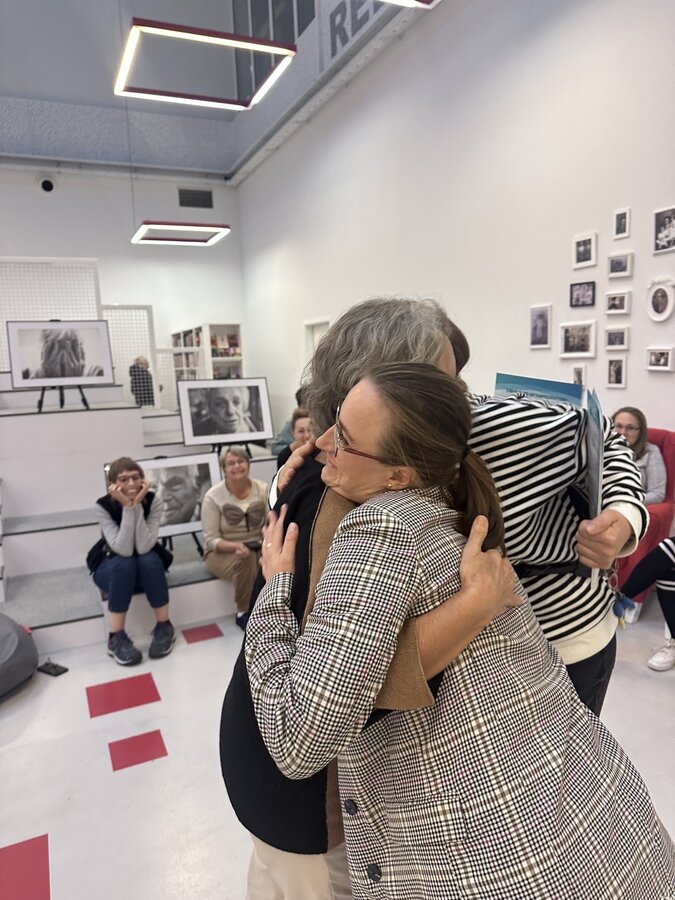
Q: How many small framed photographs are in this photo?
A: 13